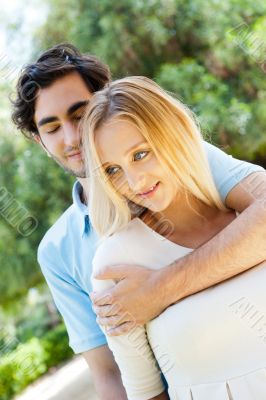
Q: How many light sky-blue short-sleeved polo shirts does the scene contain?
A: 1